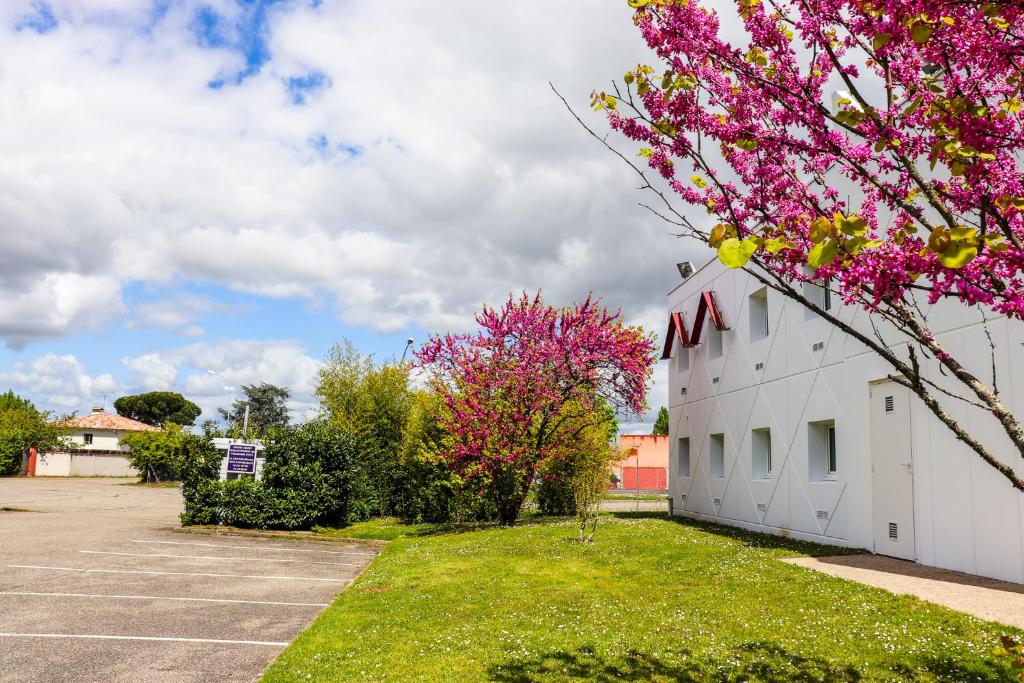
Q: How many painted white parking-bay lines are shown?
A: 5